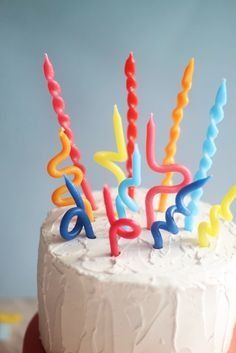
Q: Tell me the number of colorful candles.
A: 12